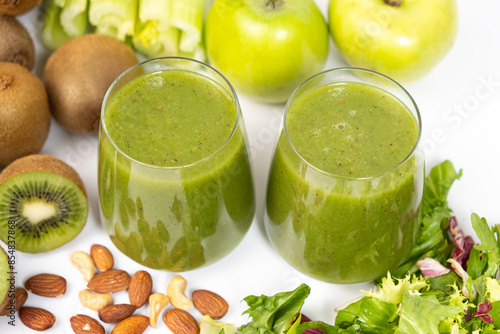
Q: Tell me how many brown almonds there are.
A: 11